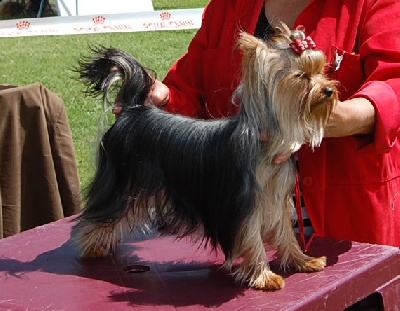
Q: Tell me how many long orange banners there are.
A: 0